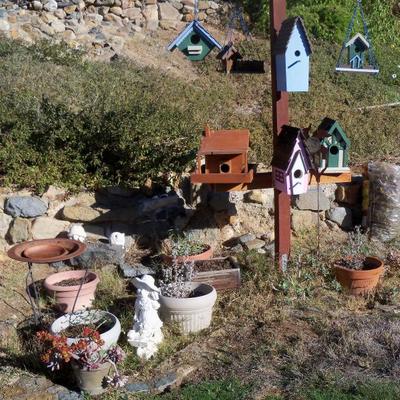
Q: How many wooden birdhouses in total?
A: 7